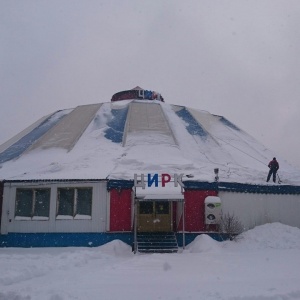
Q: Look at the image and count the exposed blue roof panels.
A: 4